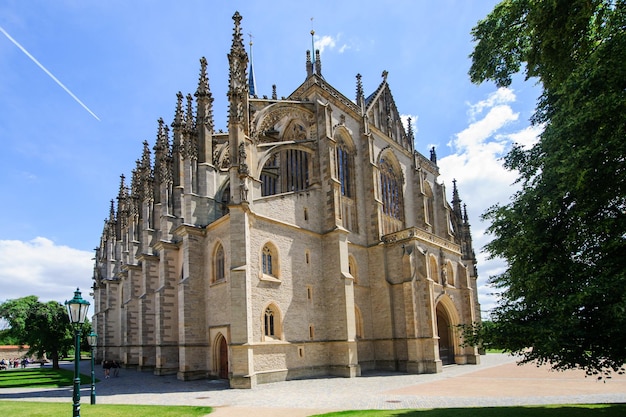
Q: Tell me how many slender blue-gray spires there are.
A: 2